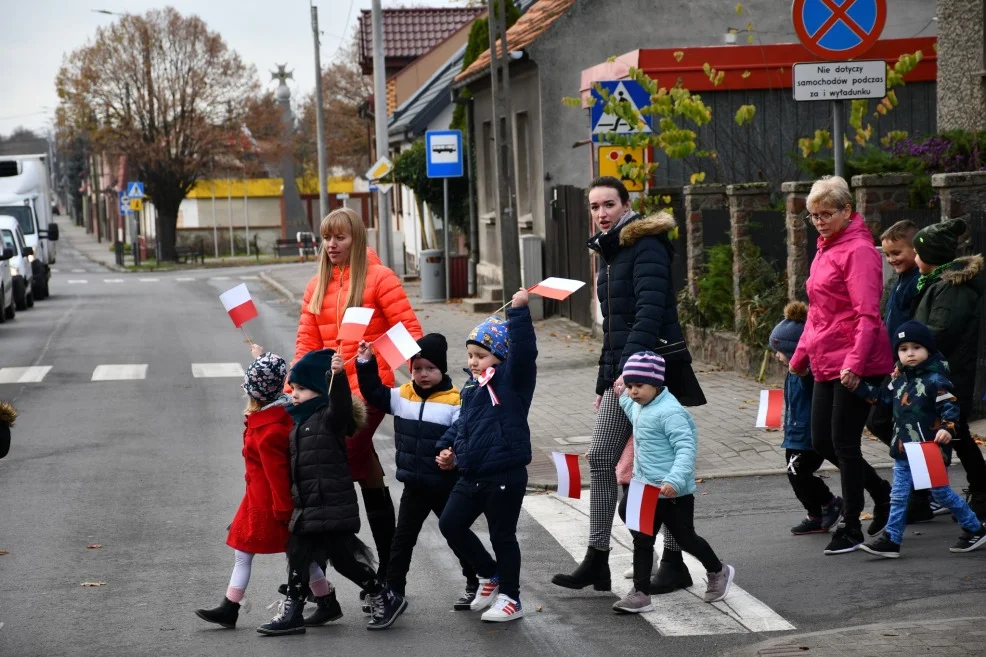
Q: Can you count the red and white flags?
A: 8